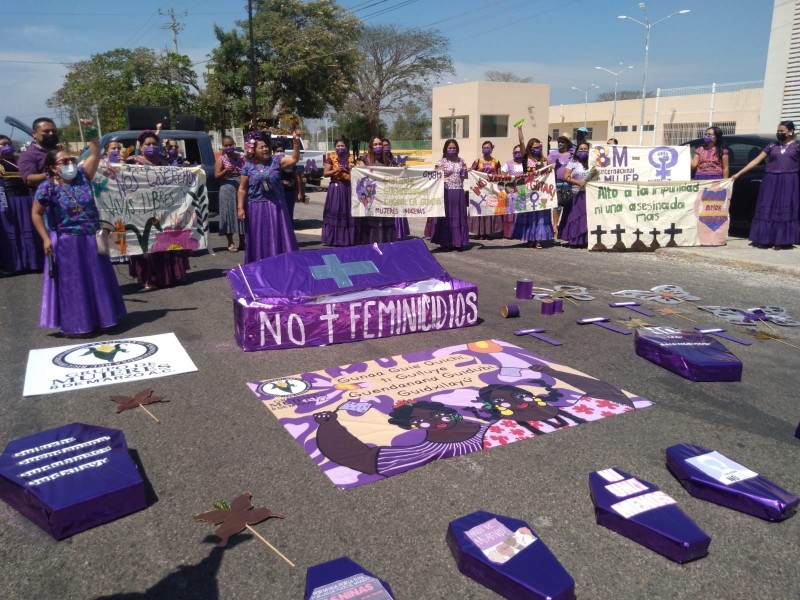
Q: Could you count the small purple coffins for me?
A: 6